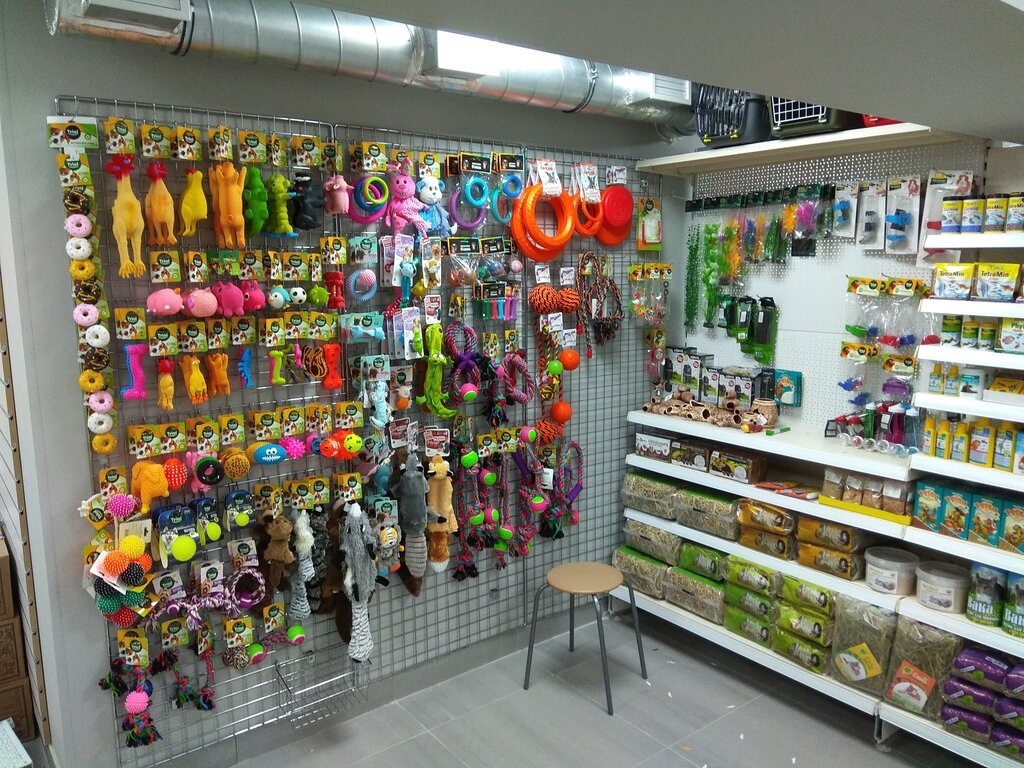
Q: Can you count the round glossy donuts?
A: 12